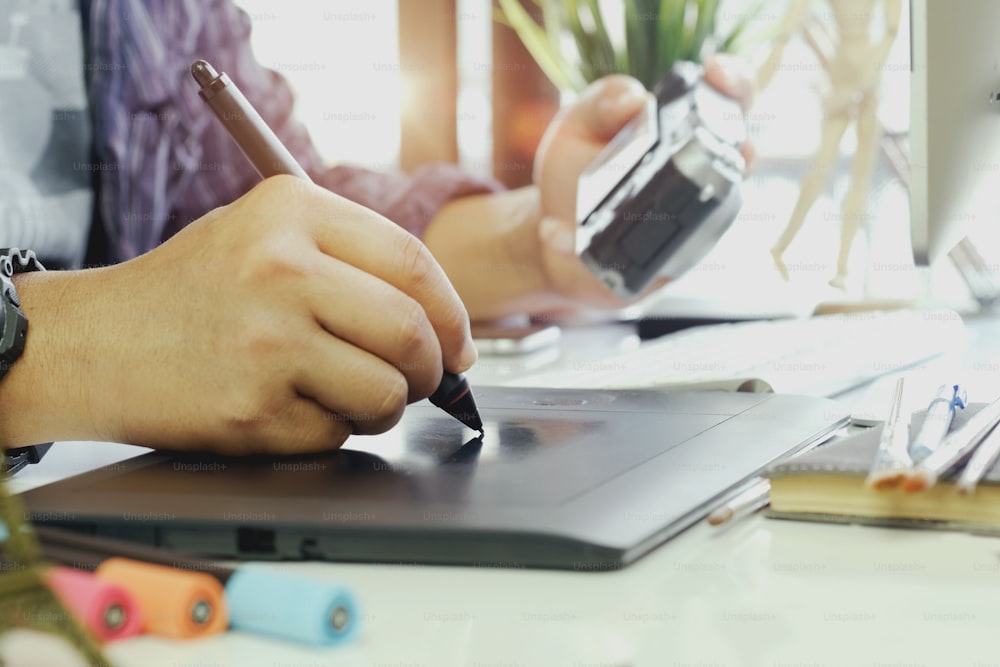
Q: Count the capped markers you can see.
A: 3